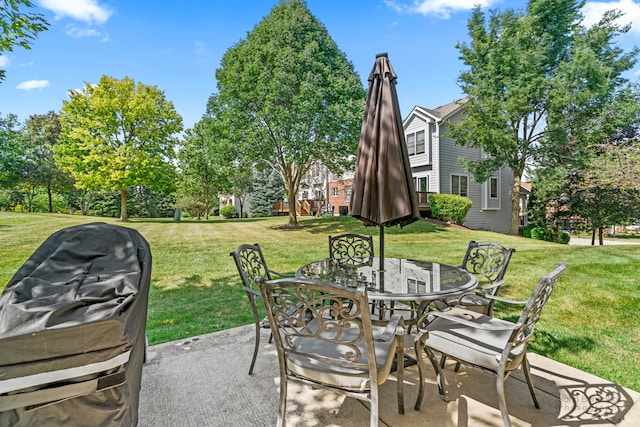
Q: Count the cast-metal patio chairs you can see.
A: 5